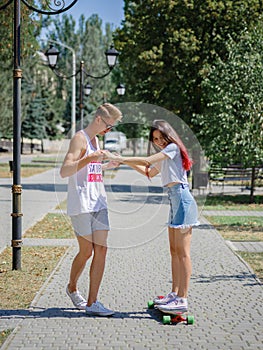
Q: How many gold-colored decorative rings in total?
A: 4